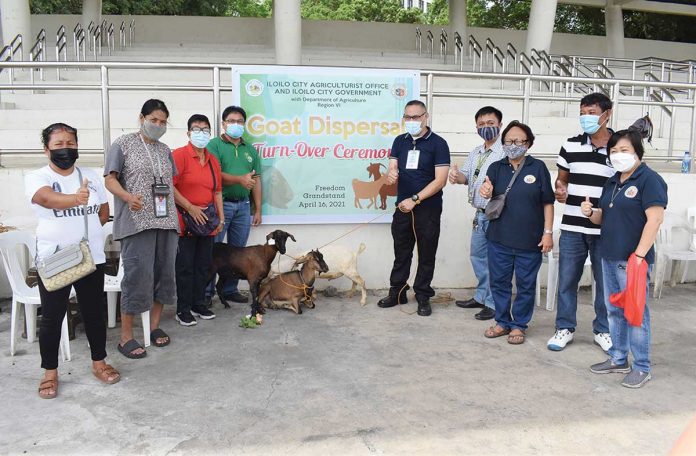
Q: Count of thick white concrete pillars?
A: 6